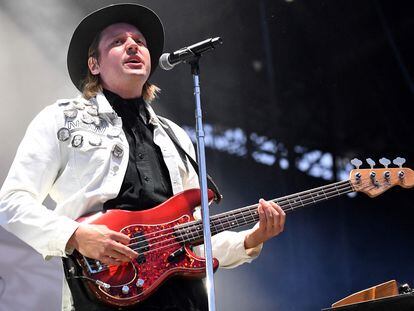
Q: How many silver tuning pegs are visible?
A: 4